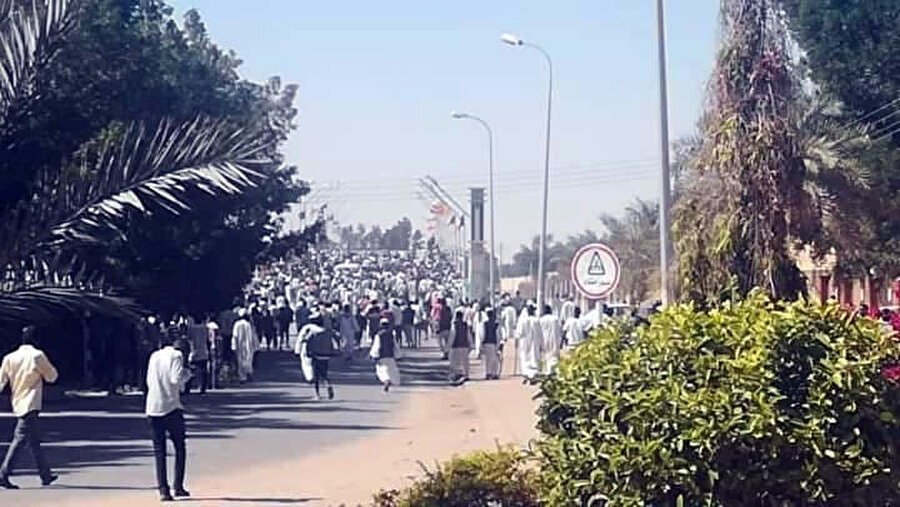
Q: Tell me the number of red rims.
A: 1